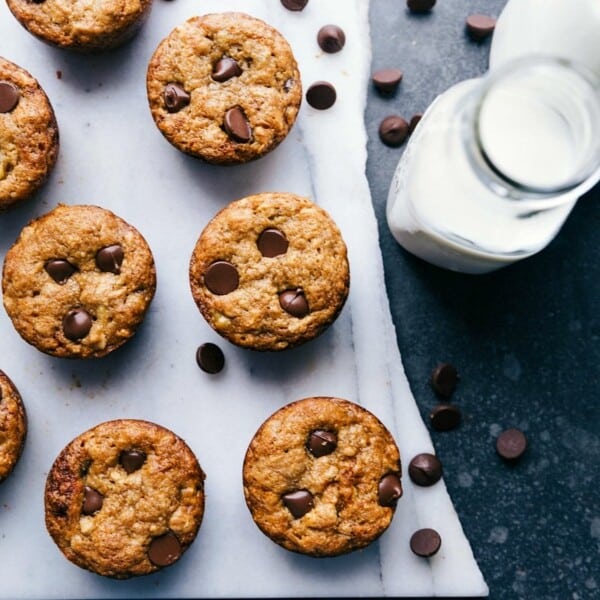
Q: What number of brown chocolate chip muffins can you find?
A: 8